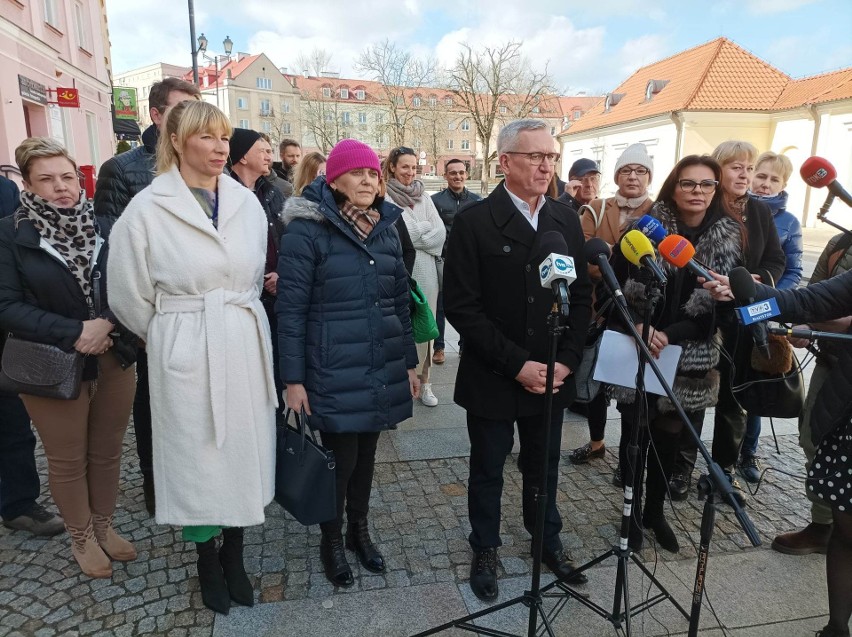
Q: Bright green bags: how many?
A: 1